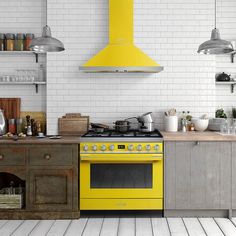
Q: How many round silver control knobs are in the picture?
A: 8